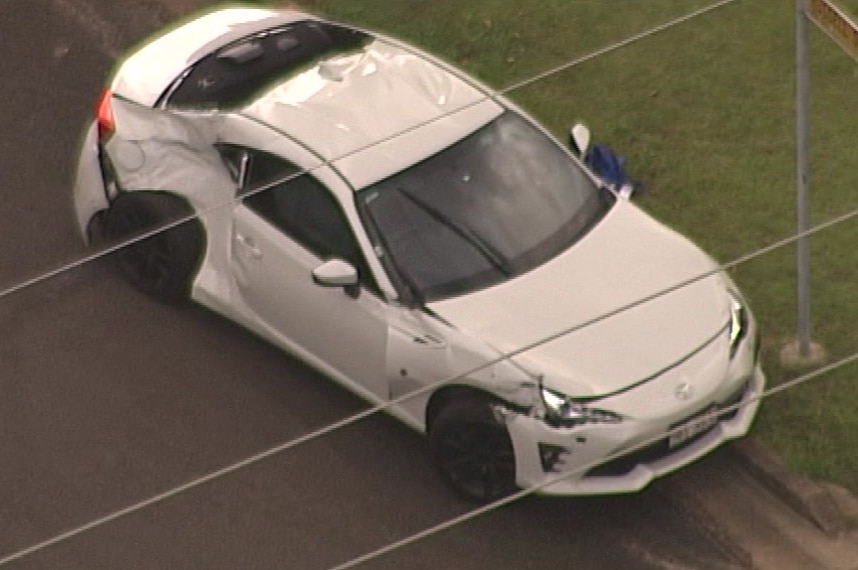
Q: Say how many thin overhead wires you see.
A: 3